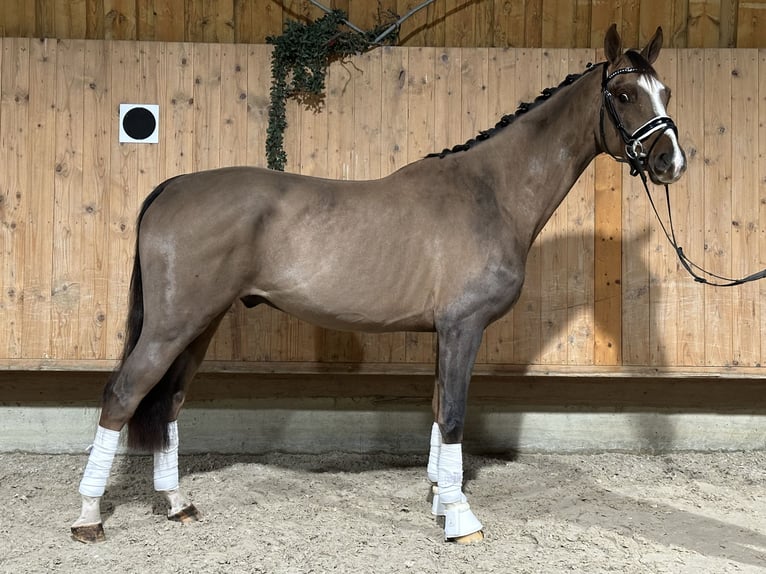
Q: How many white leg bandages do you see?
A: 4